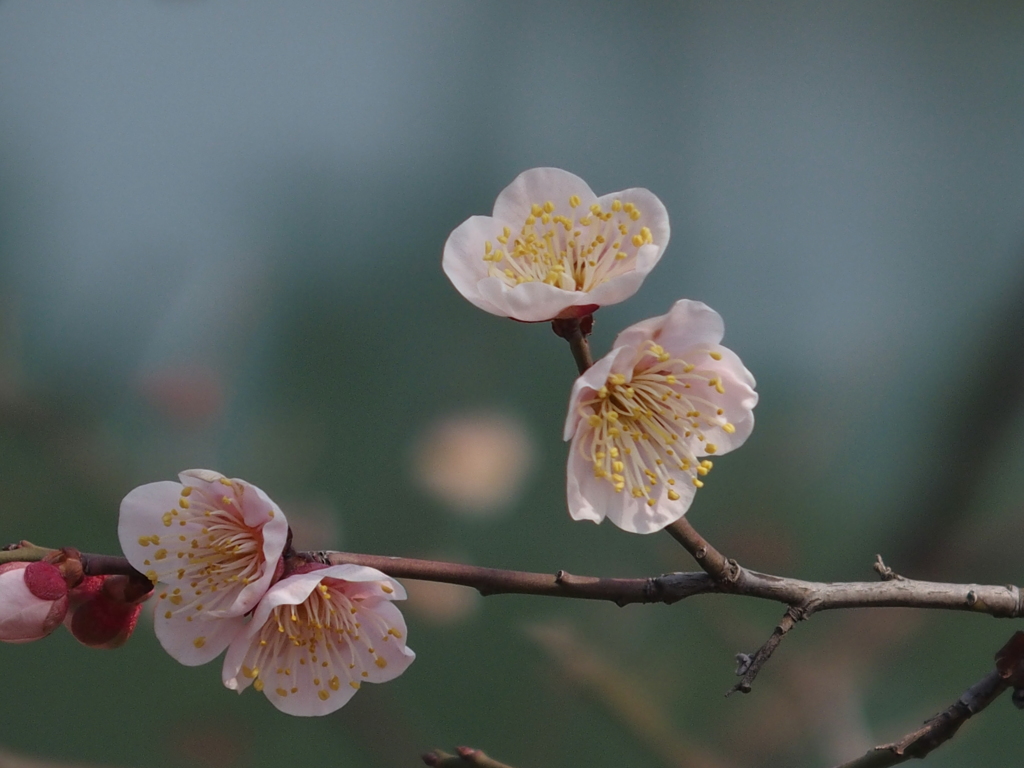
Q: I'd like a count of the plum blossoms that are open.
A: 4